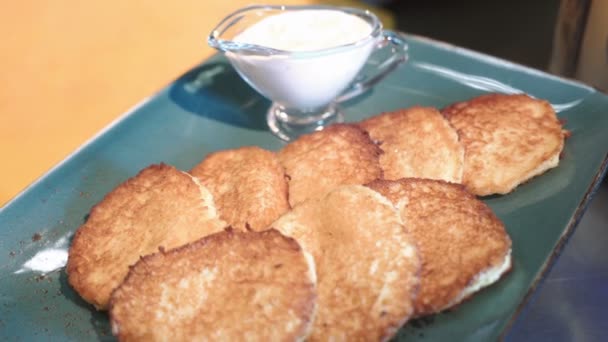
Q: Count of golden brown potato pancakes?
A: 8